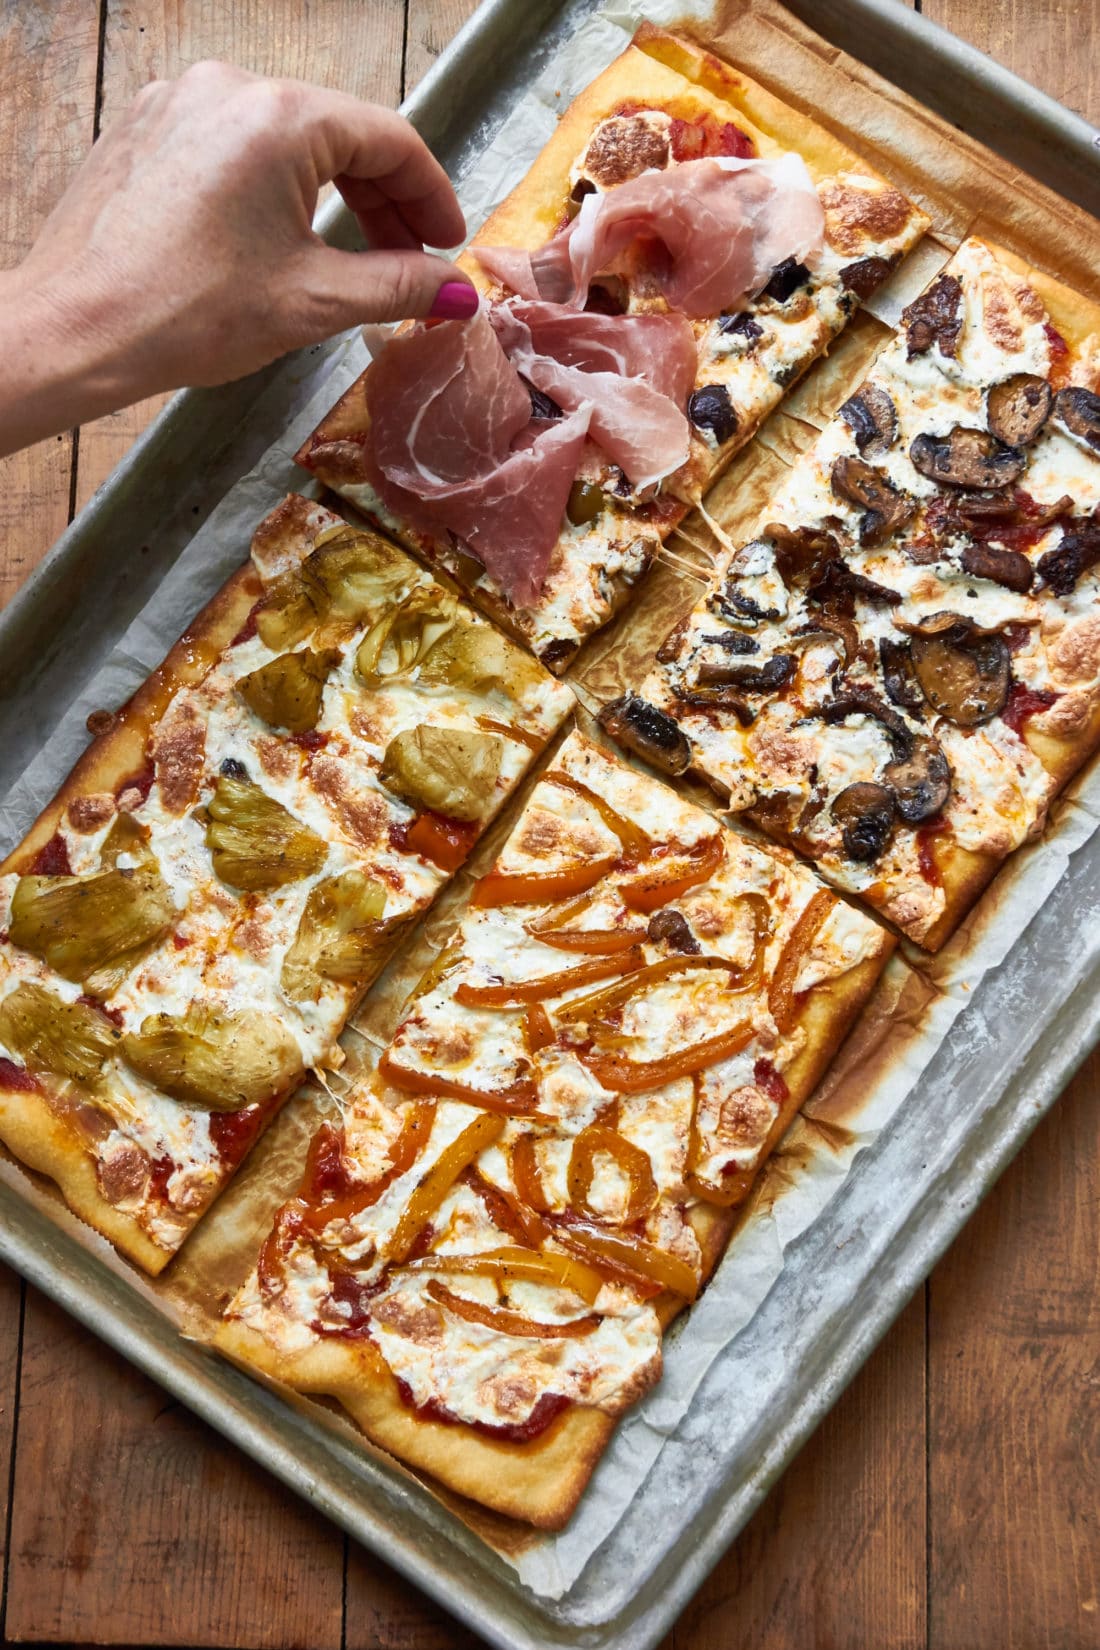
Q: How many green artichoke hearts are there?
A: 9